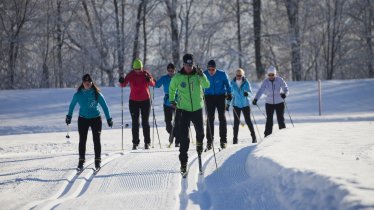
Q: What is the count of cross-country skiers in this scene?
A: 7